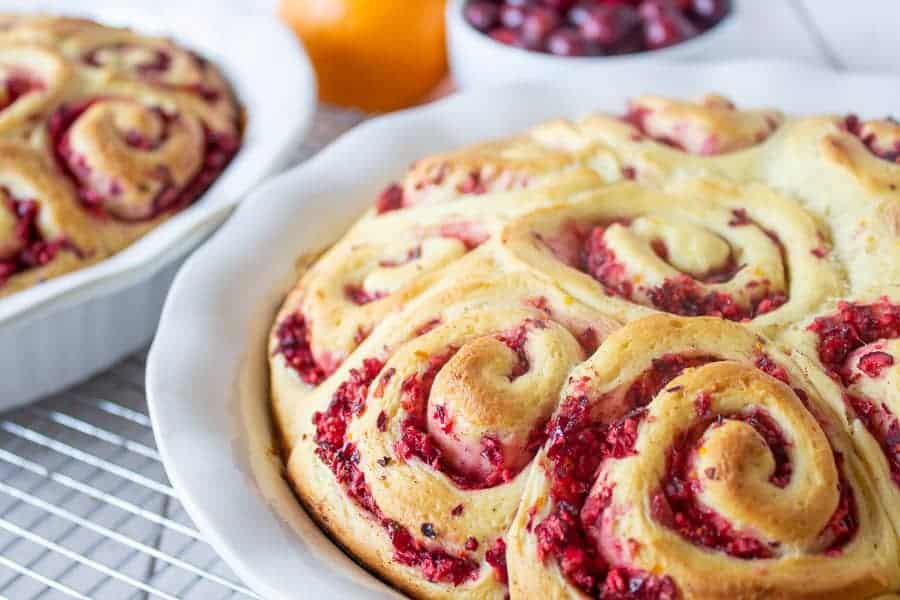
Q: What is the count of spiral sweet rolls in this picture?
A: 12